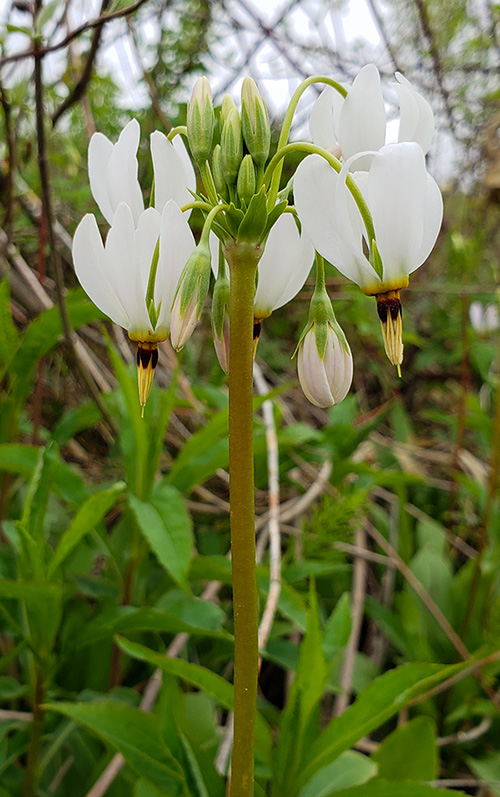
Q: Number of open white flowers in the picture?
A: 5